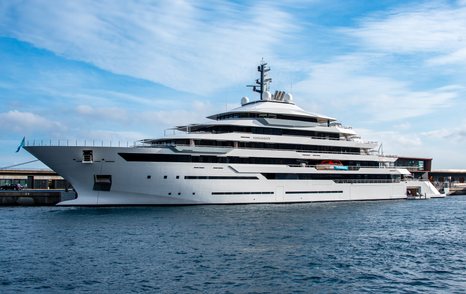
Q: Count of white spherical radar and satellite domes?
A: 3